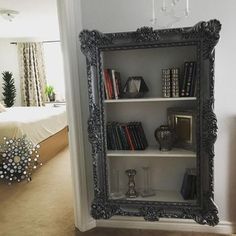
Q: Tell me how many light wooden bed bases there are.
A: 1